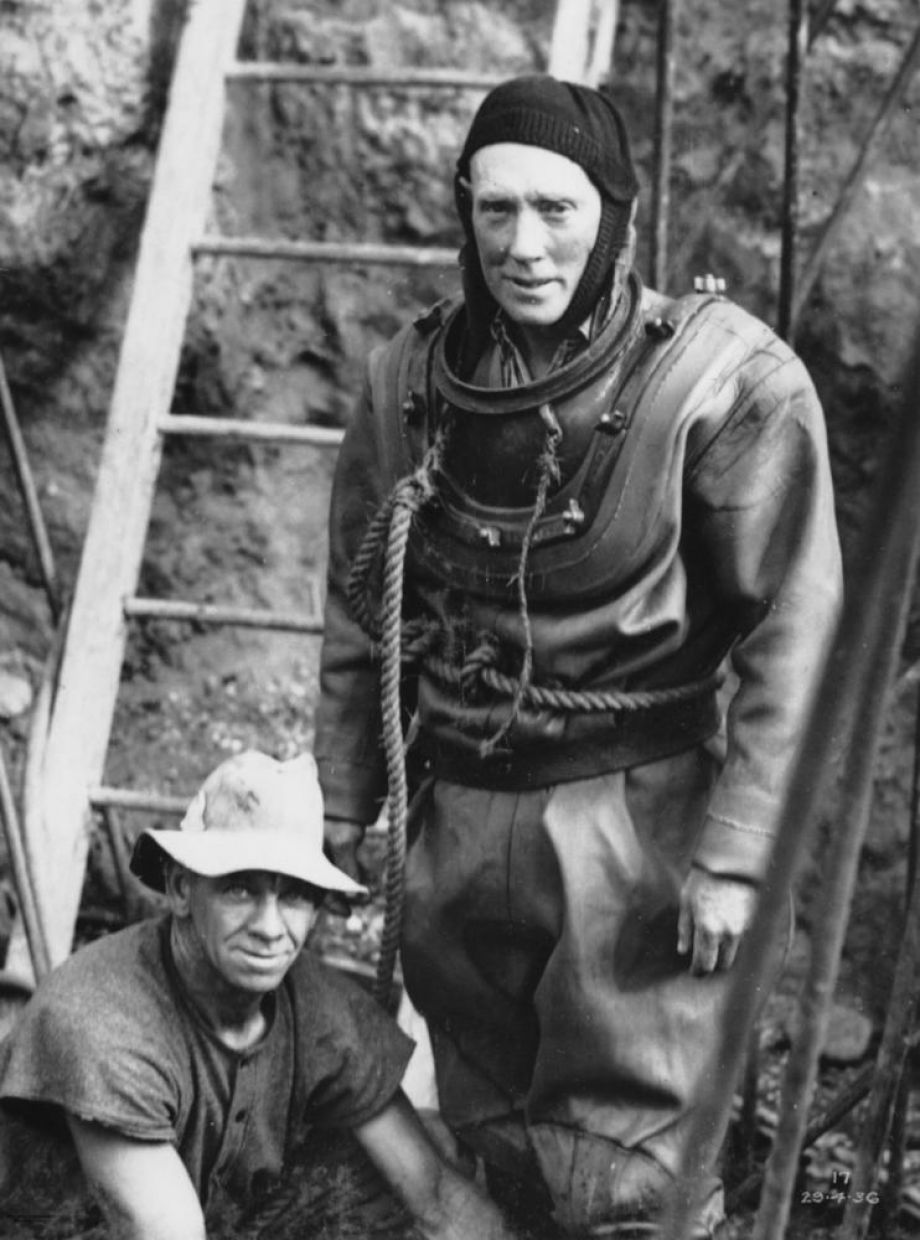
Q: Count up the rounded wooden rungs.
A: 5